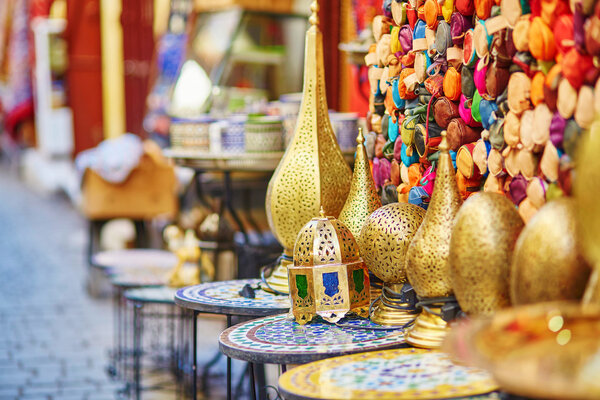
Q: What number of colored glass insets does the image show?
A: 3